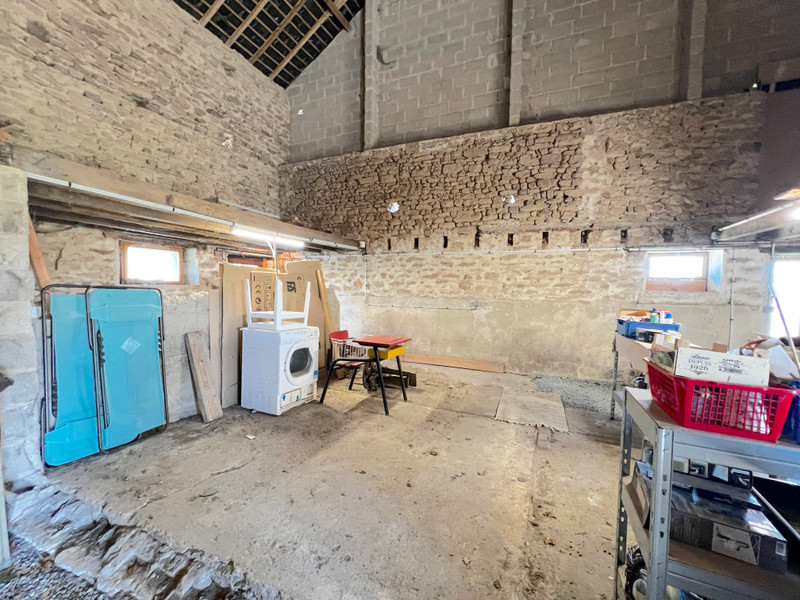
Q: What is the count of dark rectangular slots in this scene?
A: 9